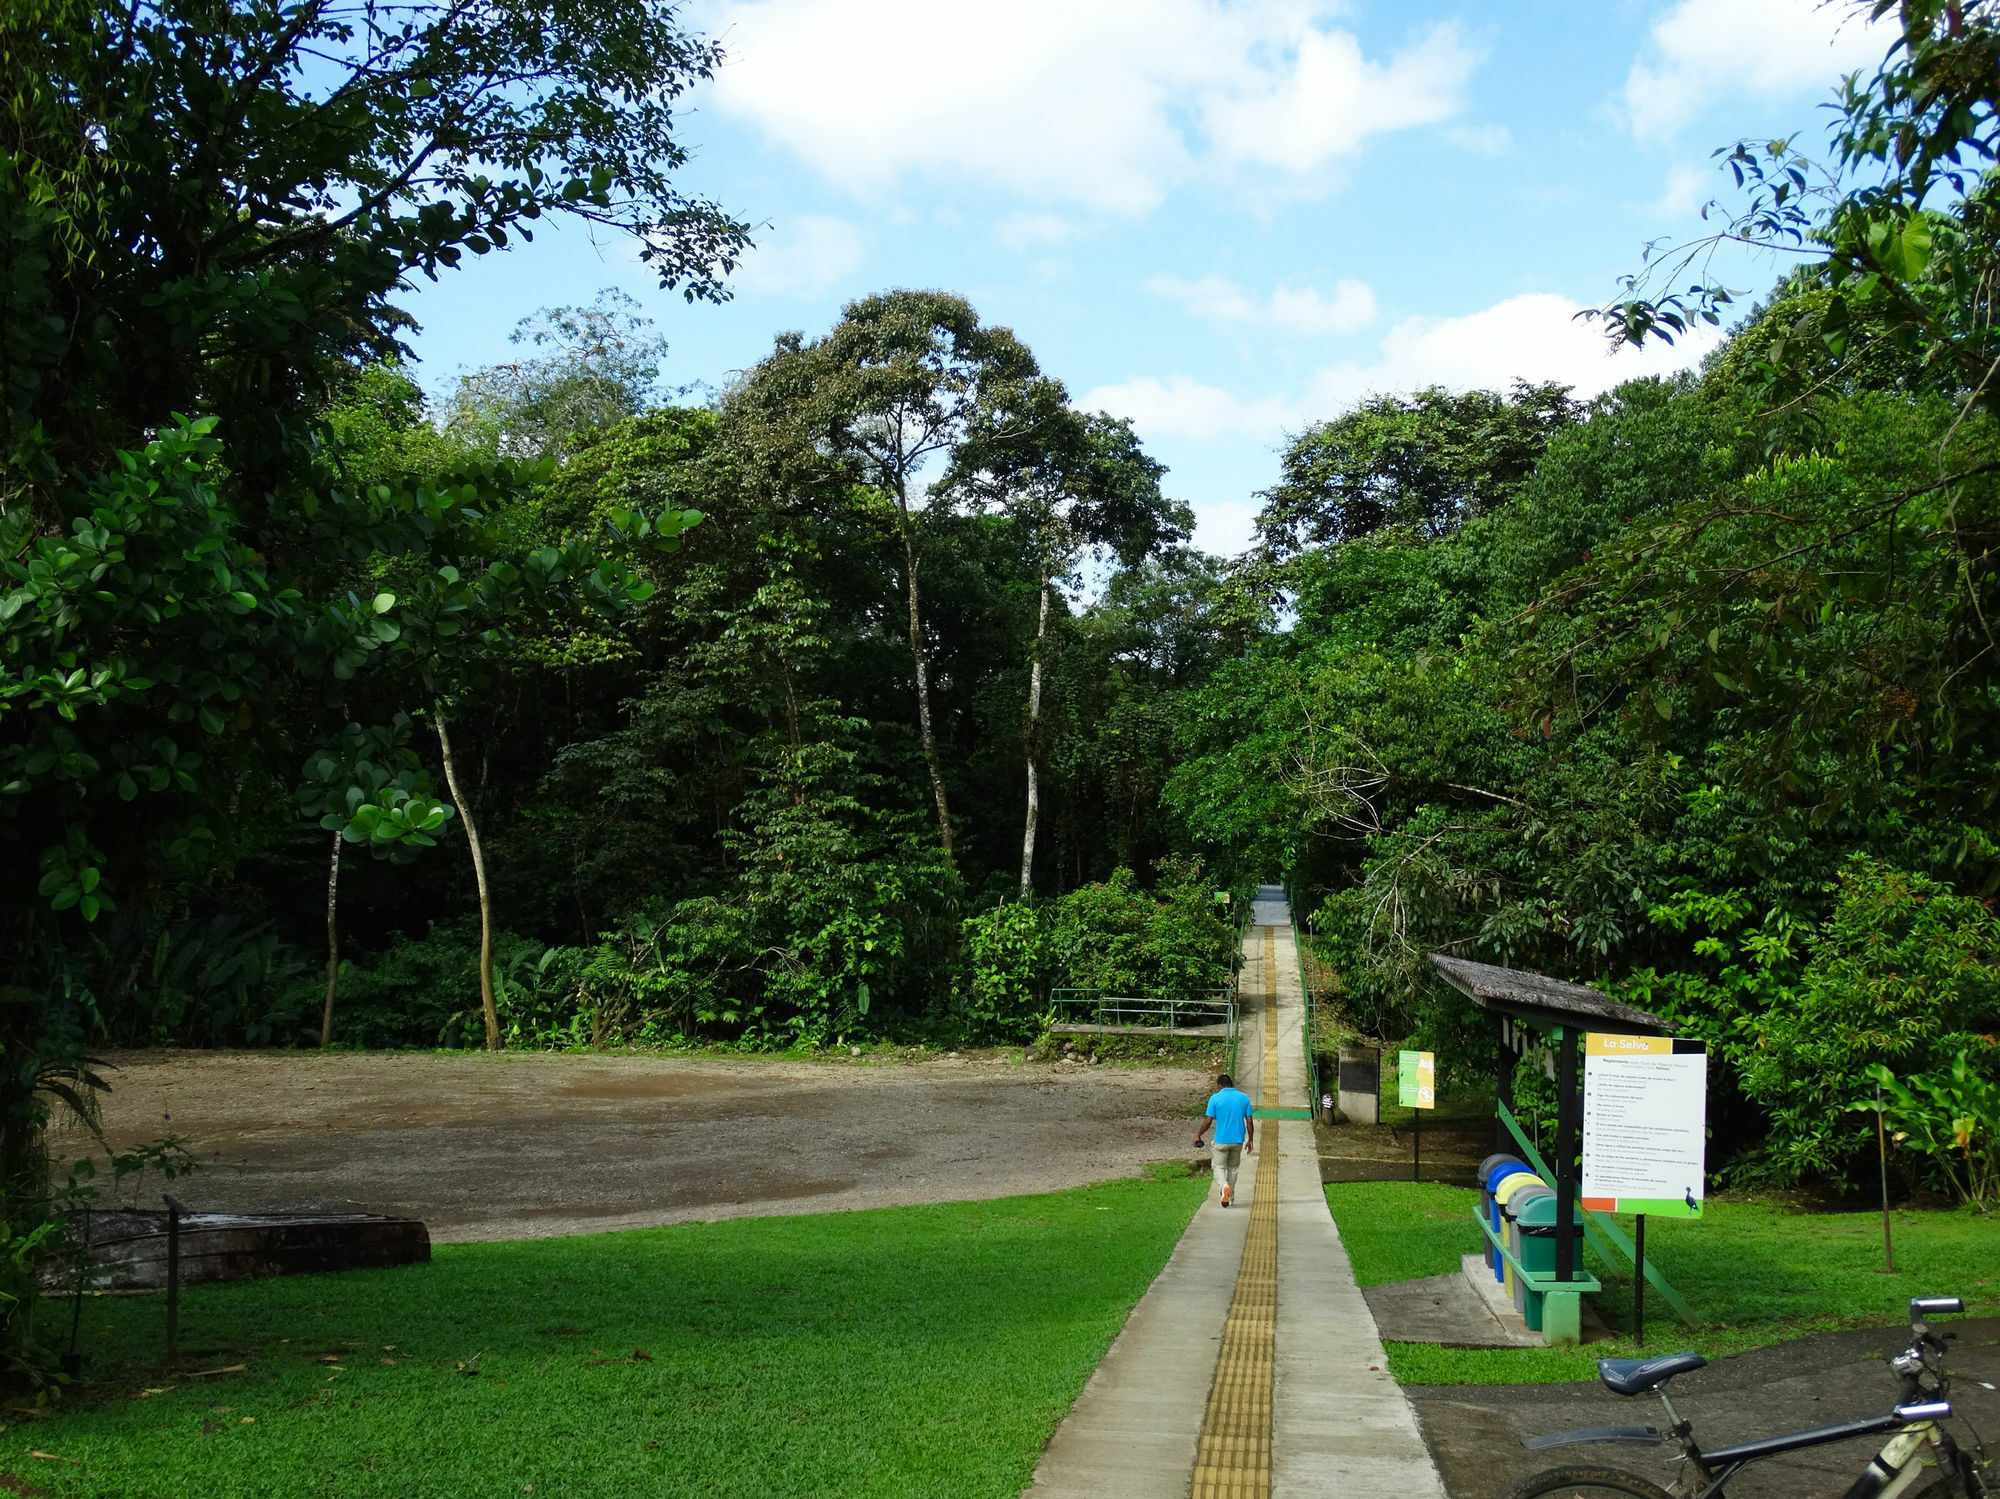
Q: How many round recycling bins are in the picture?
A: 5